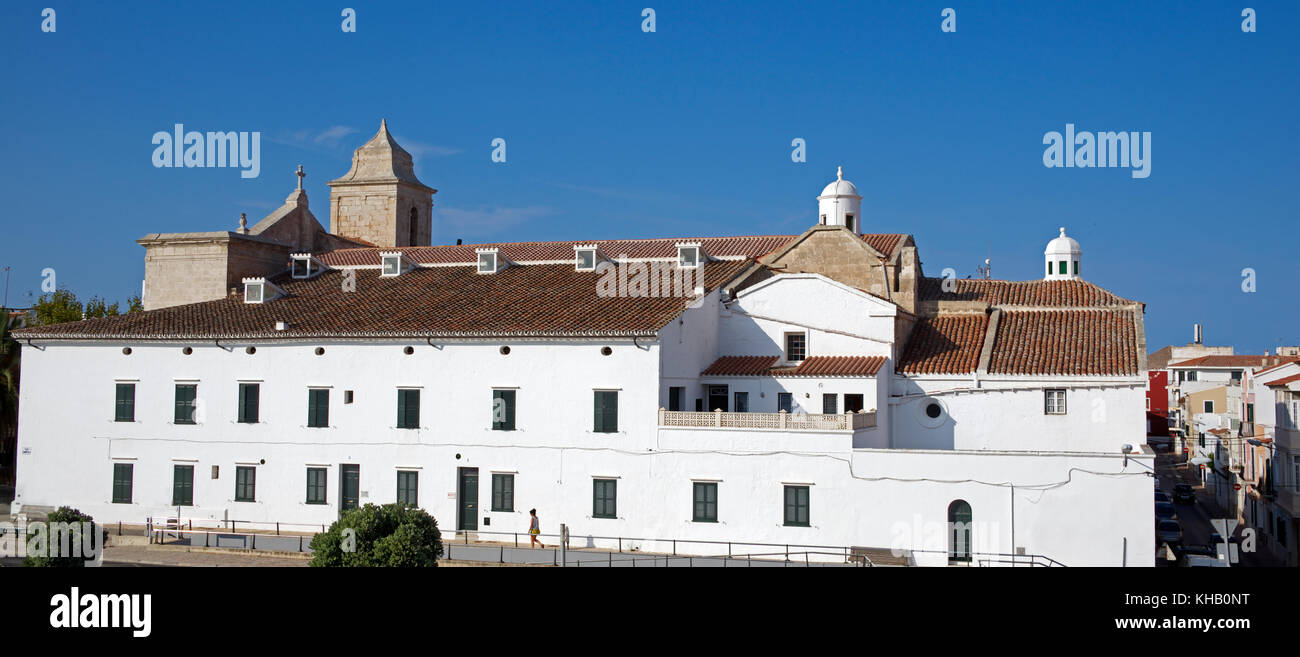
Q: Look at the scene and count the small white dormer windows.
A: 6